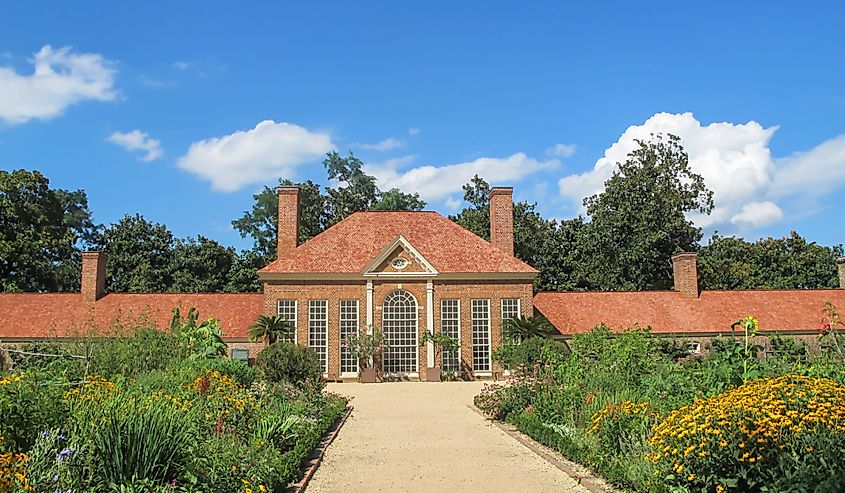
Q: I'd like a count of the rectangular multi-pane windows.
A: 6